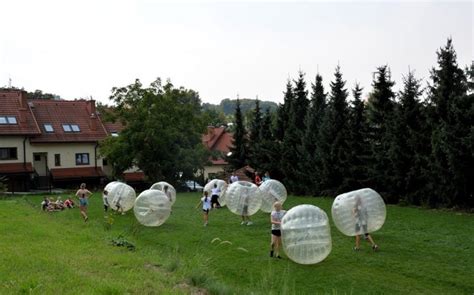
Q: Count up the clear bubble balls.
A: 8